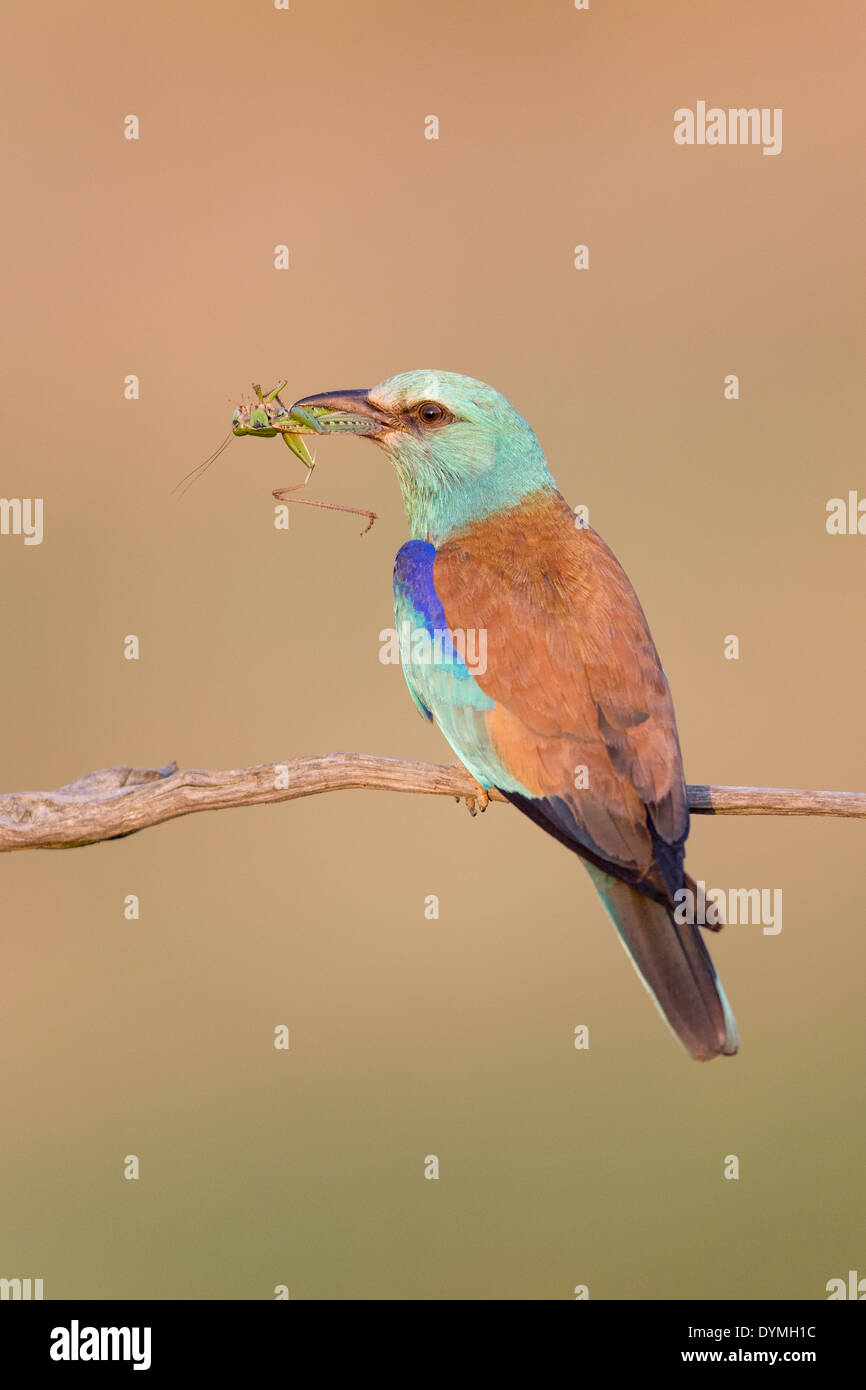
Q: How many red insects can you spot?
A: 0